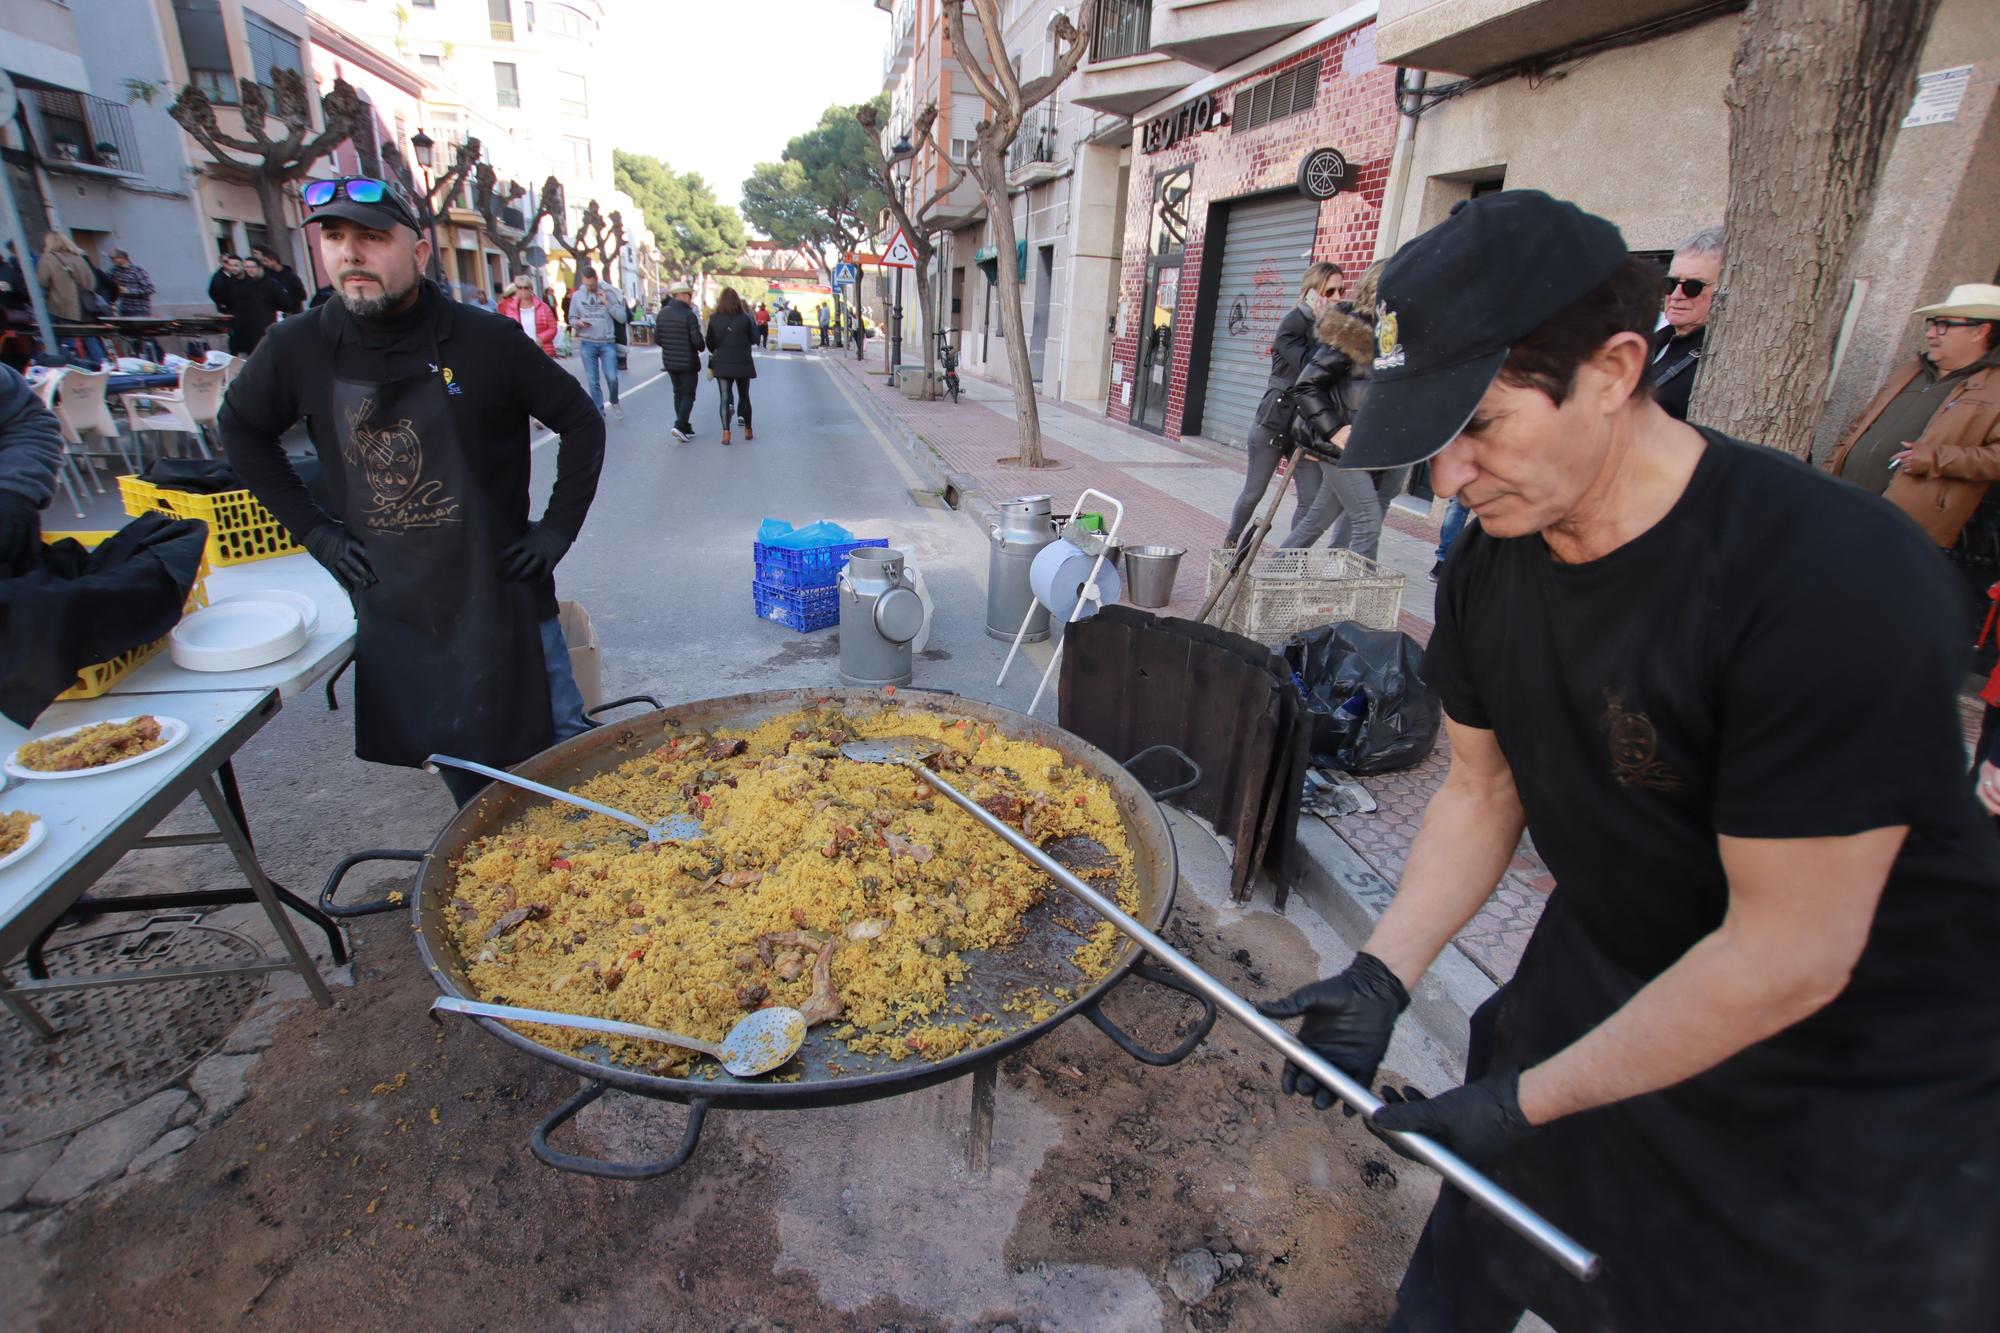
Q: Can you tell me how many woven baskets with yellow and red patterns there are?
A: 0